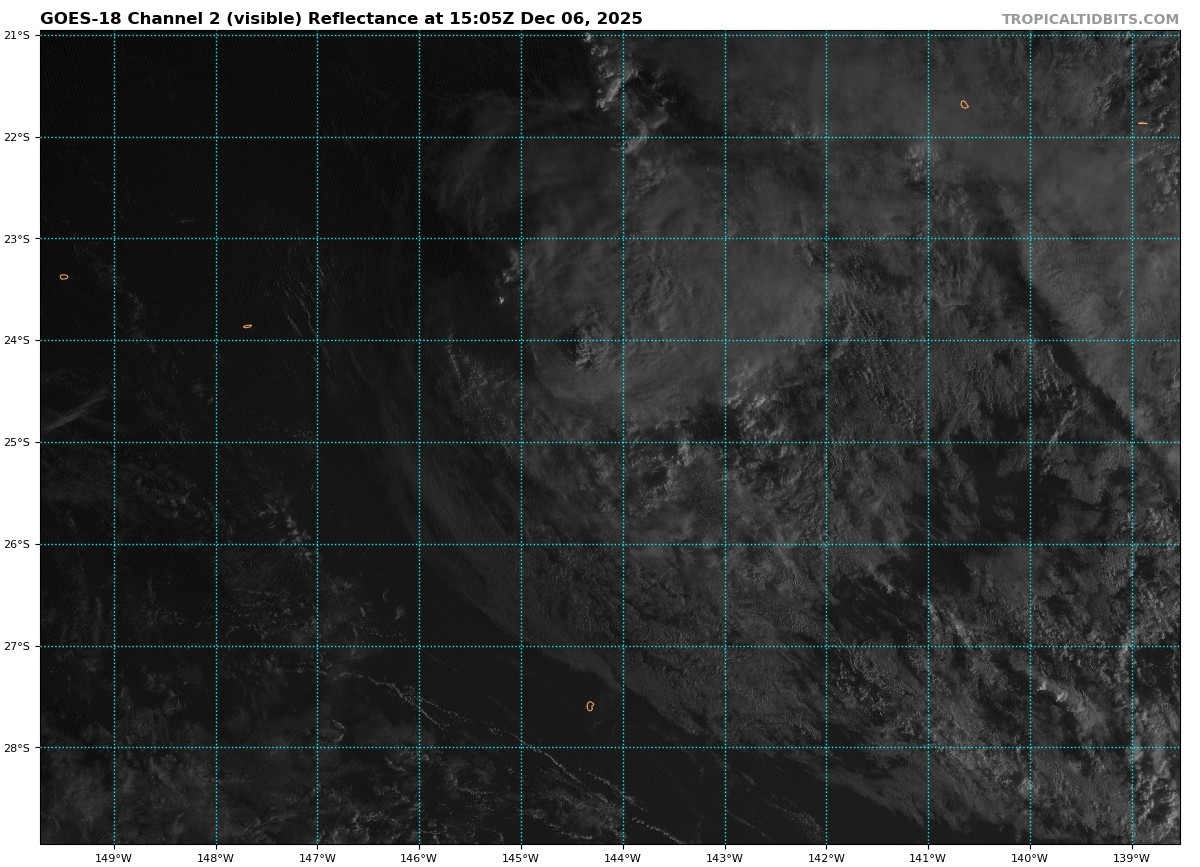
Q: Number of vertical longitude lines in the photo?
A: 11